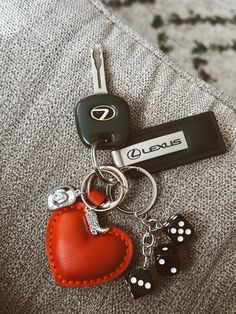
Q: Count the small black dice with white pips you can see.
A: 3